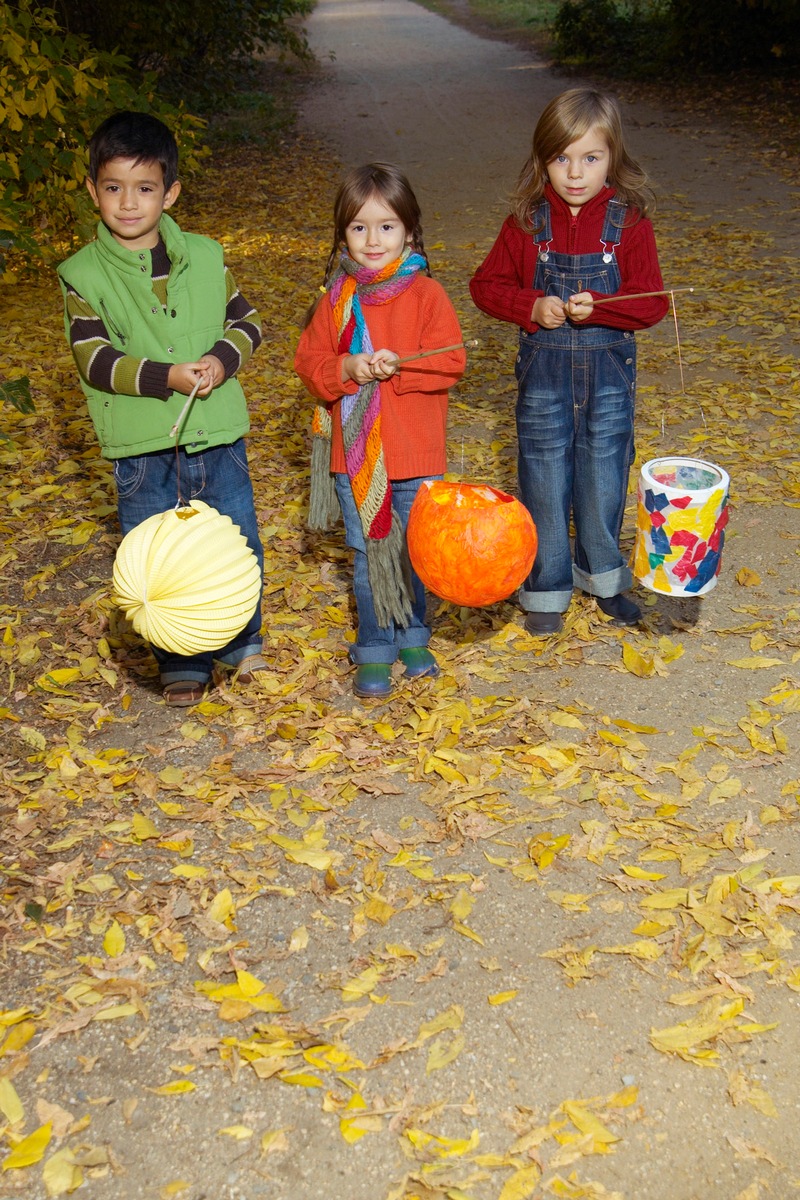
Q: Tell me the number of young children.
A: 3